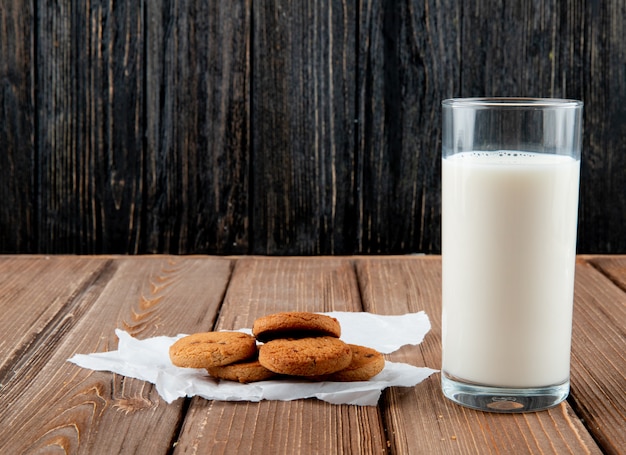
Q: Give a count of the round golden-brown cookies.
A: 5